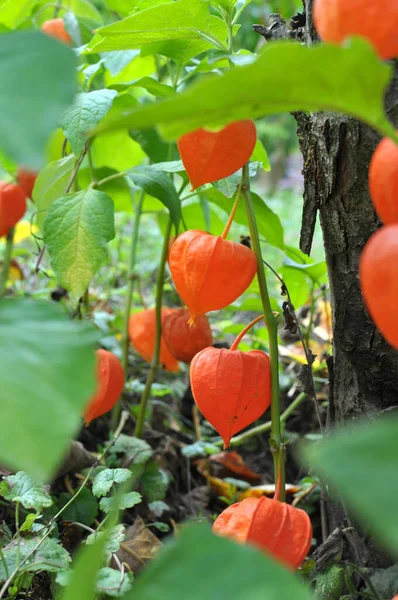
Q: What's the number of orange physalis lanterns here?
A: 13